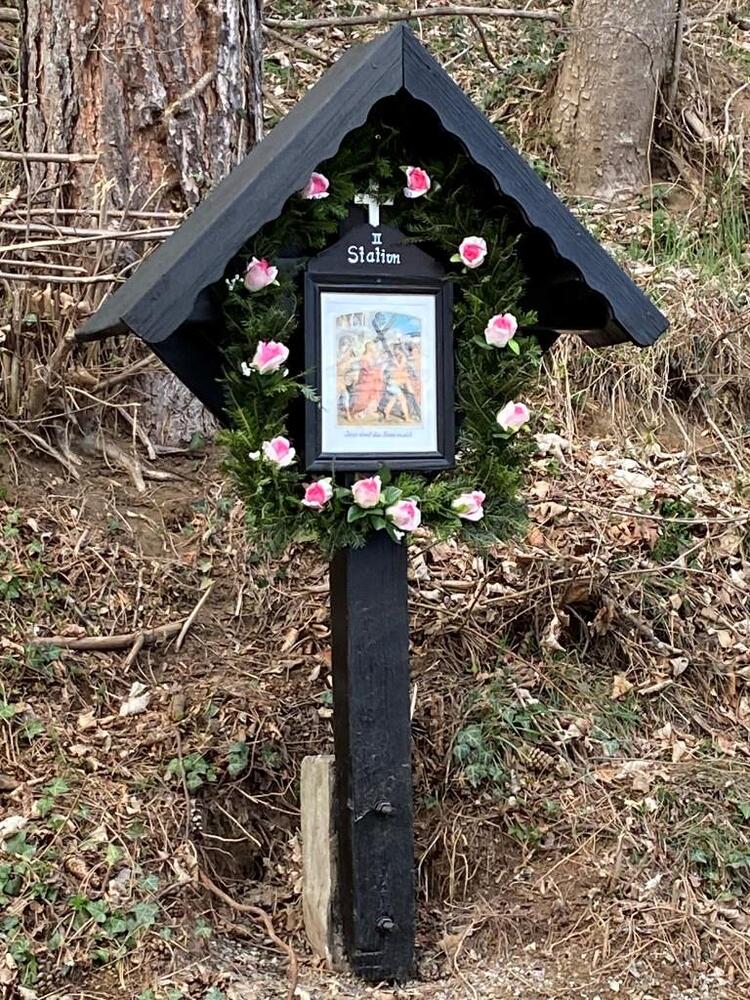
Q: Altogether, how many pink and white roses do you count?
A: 12